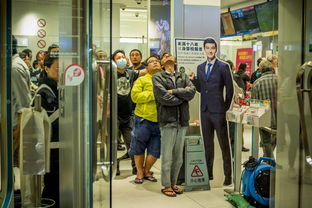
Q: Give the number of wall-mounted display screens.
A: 3